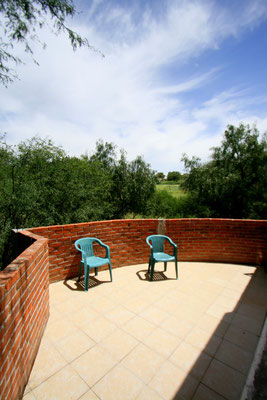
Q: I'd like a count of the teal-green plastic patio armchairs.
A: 2